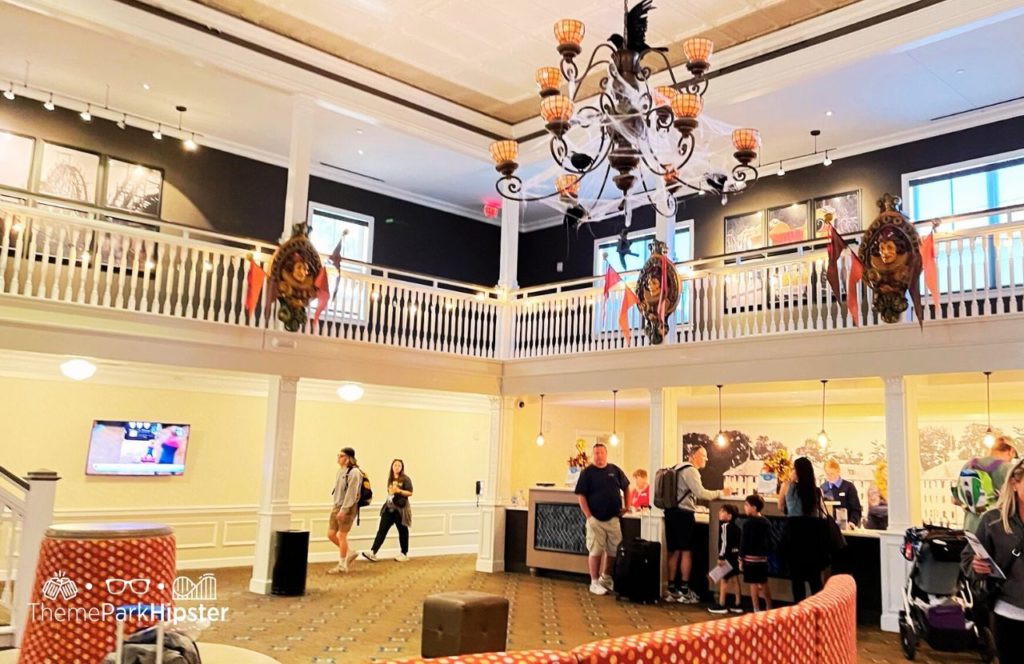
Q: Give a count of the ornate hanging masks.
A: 3